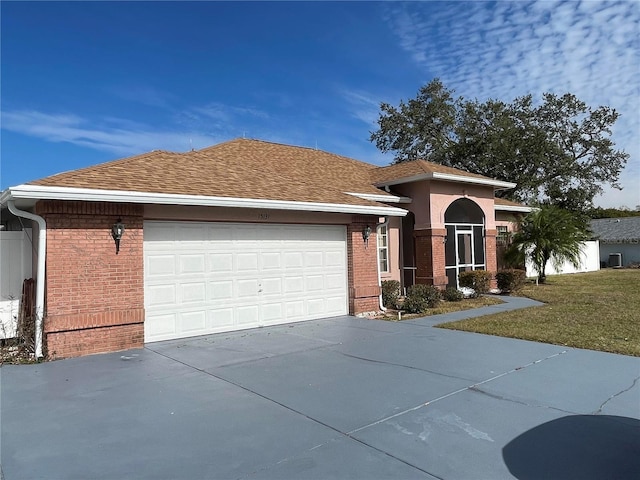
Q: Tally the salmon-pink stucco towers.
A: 1